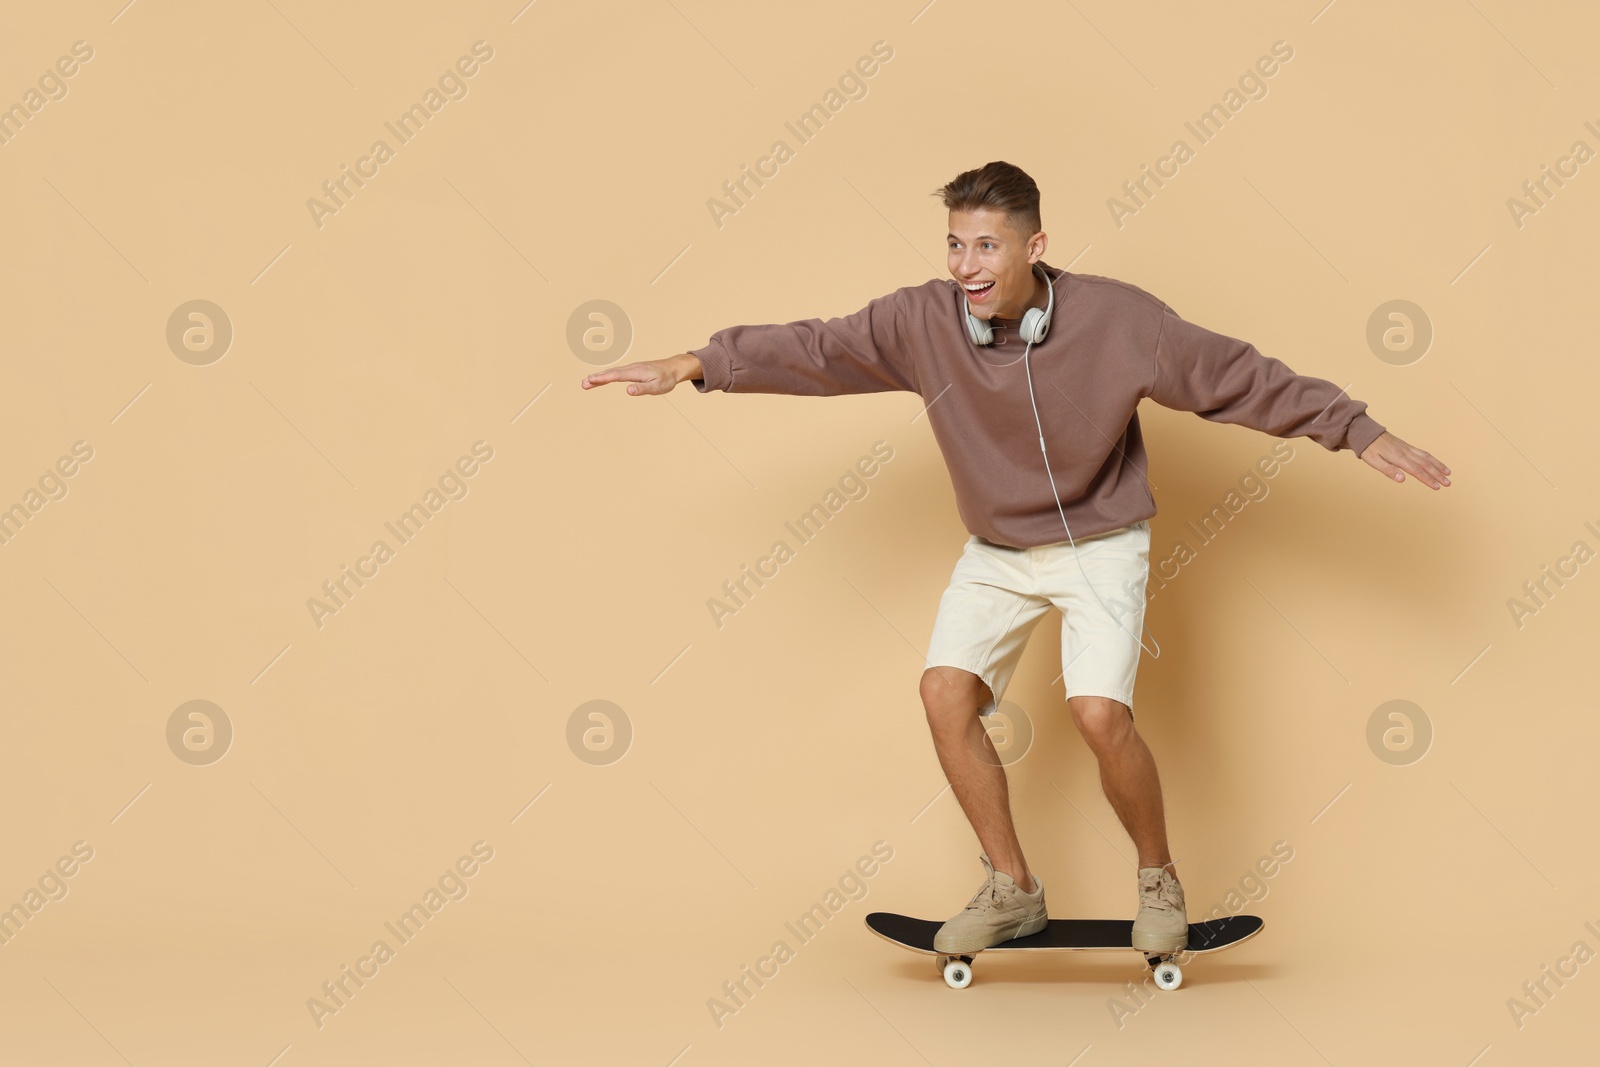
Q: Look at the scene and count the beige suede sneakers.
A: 2